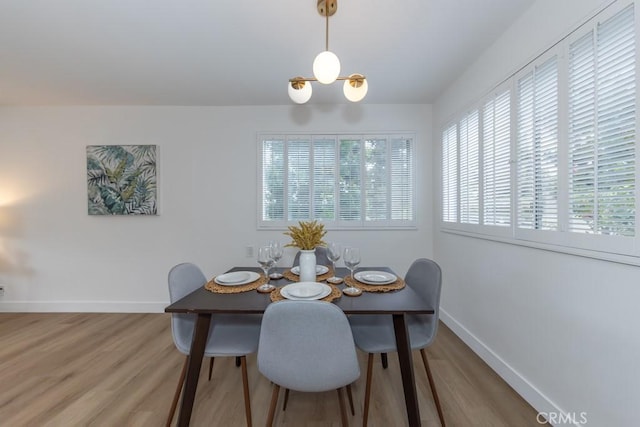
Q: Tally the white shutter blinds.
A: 11